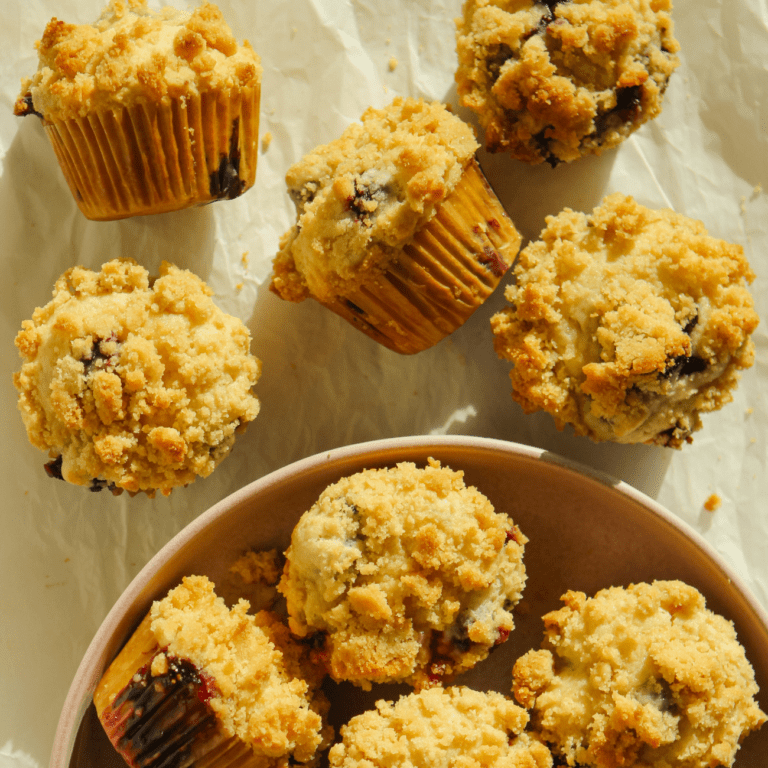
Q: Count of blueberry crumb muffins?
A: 9